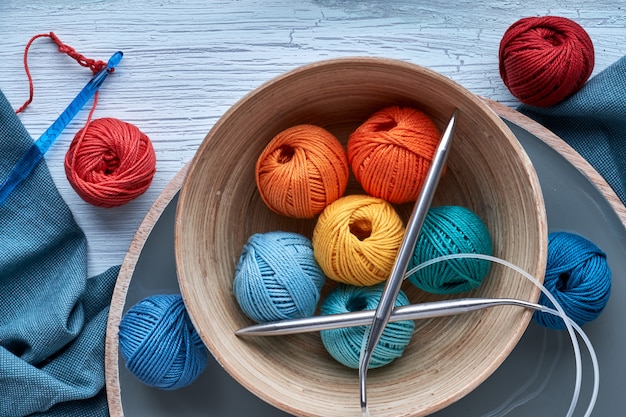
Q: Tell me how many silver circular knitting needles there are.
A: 2